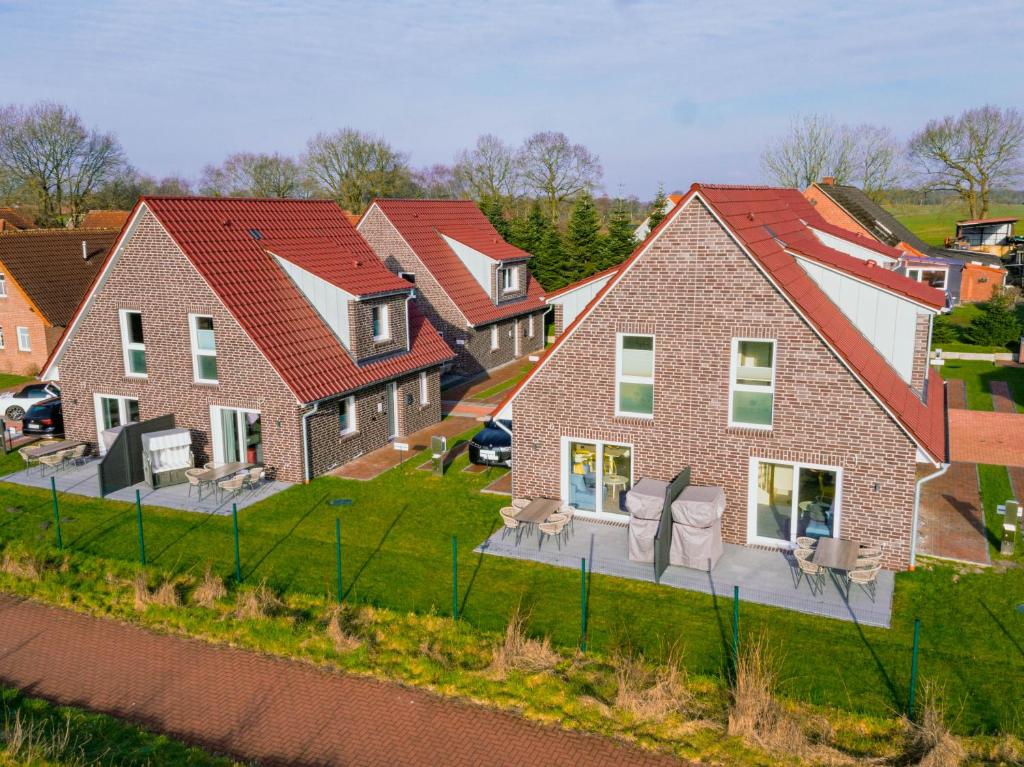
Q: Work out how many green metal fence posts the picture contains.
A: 8